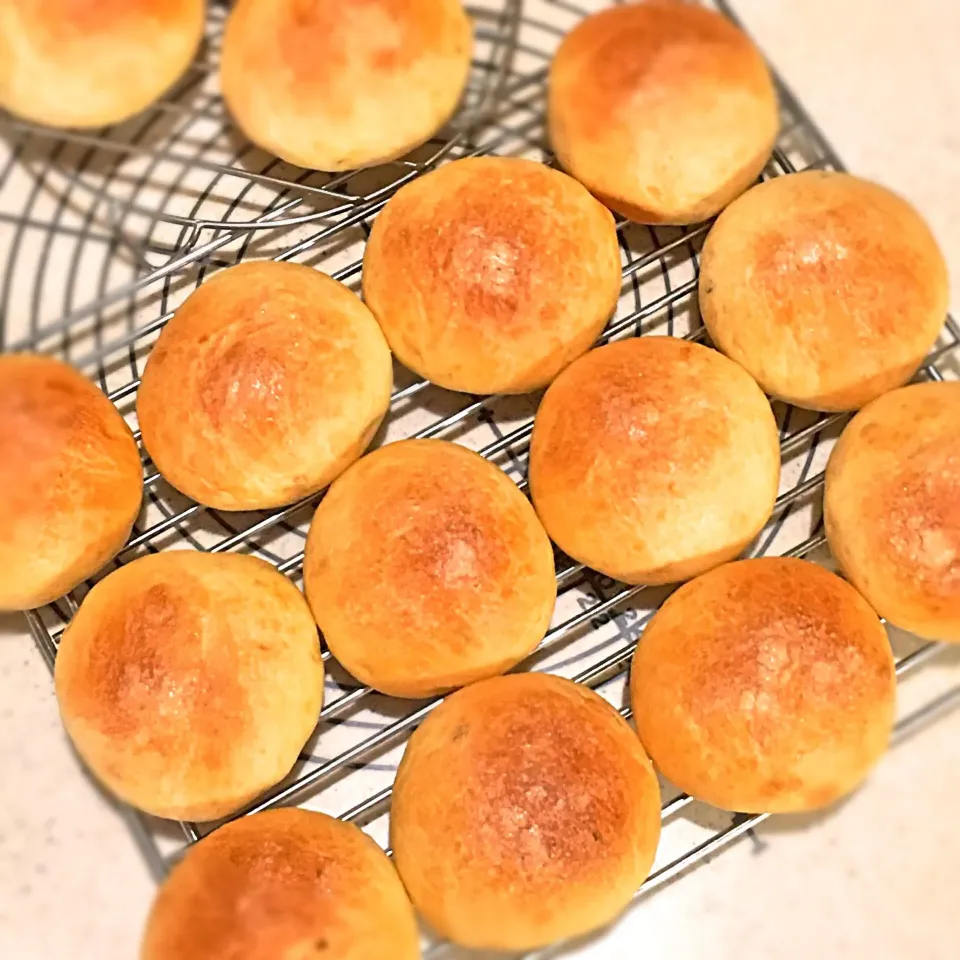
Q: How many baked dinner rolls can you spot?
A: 14